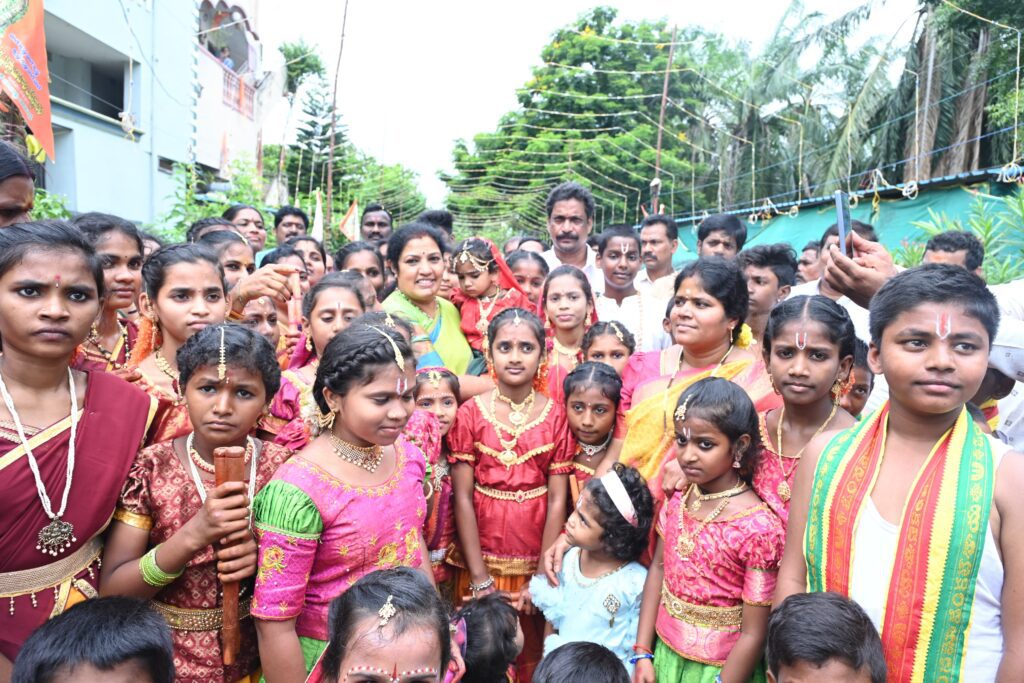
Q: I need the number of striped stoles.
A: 1